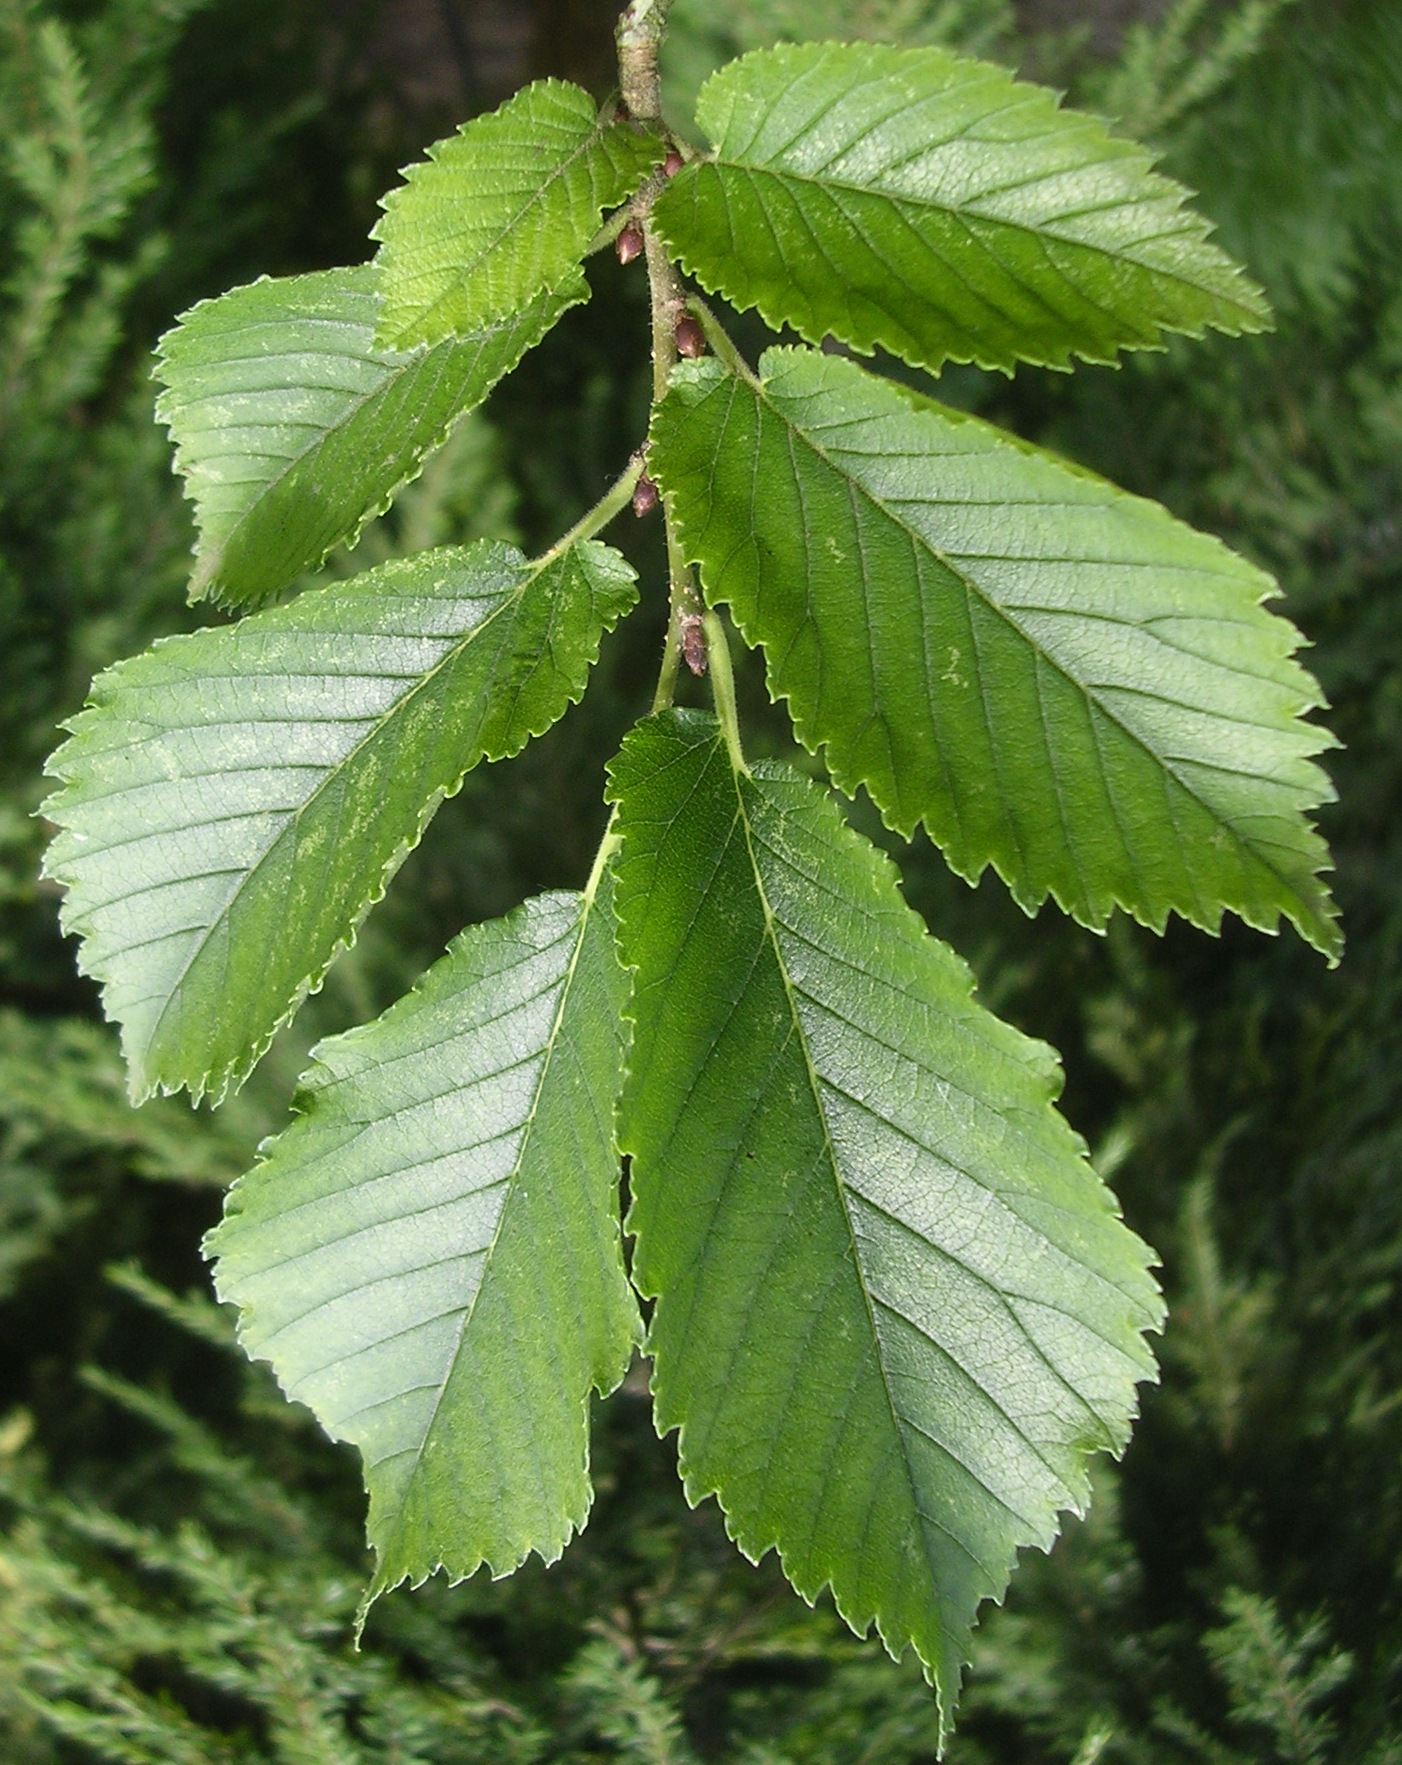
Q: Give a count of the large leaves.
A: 7